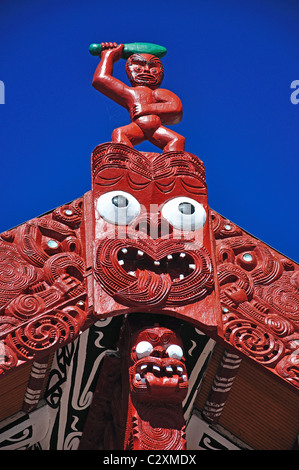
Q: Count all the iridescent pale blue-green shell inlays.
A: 6